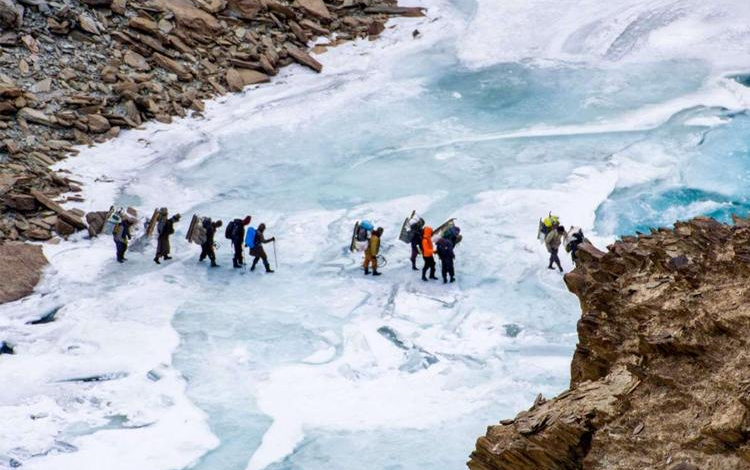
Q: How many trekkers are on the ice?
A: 12